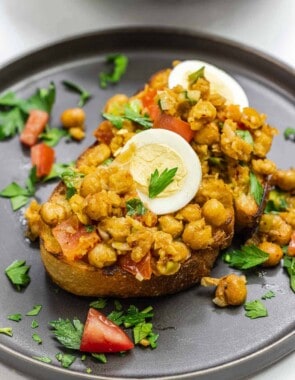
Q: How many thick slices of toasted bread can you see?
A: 2